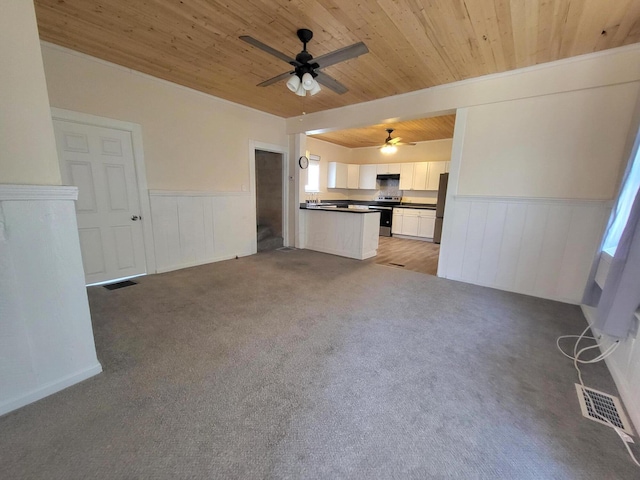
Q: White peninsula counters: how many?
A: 1